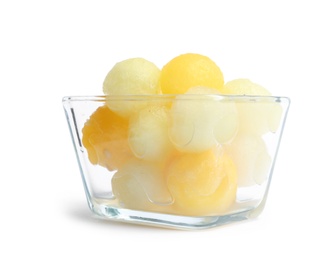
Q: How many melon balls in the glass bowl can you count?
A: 9